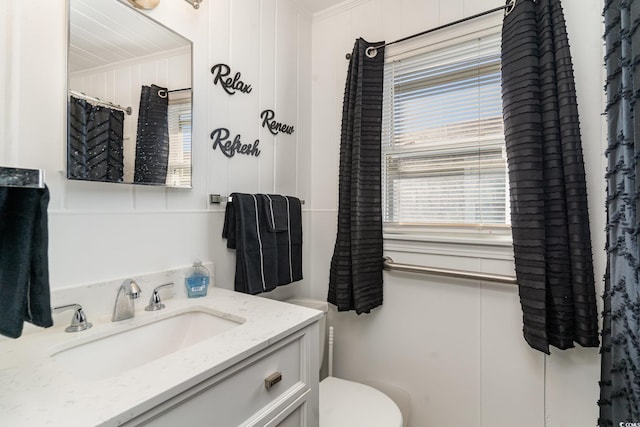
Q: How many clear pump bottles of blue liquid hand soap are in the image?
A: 1